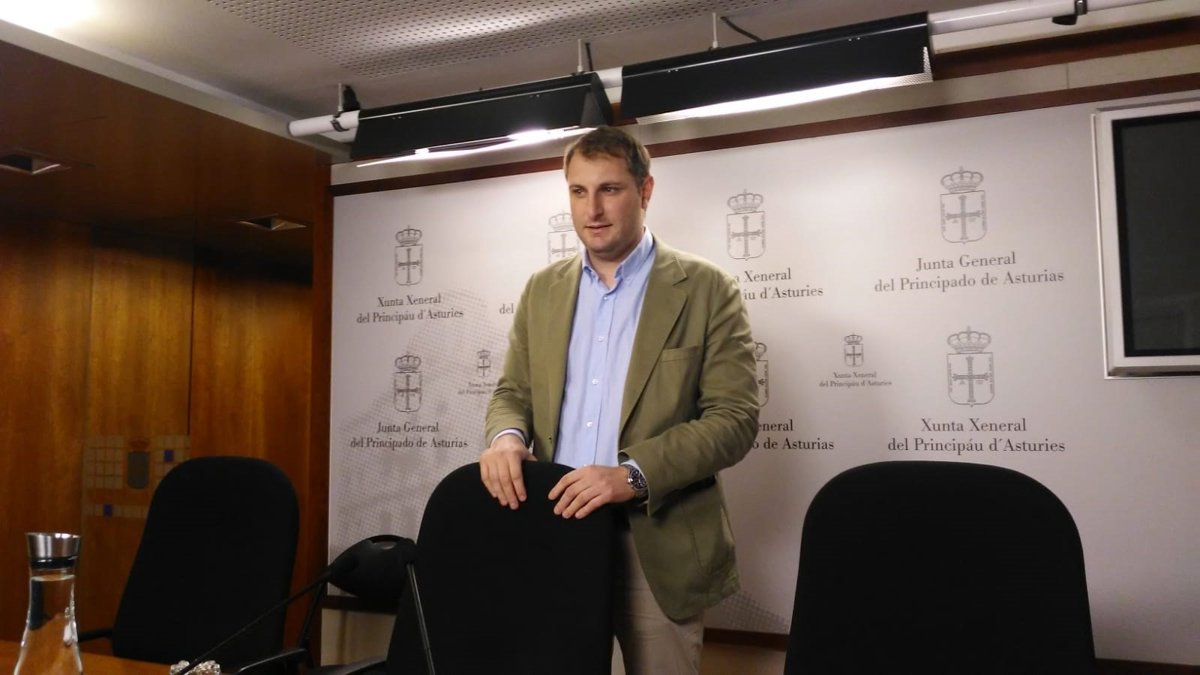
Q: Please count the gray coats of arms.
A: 9